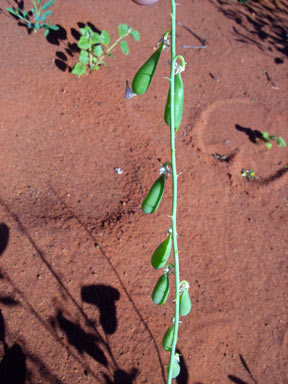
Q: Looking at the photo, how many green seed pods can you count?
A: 8